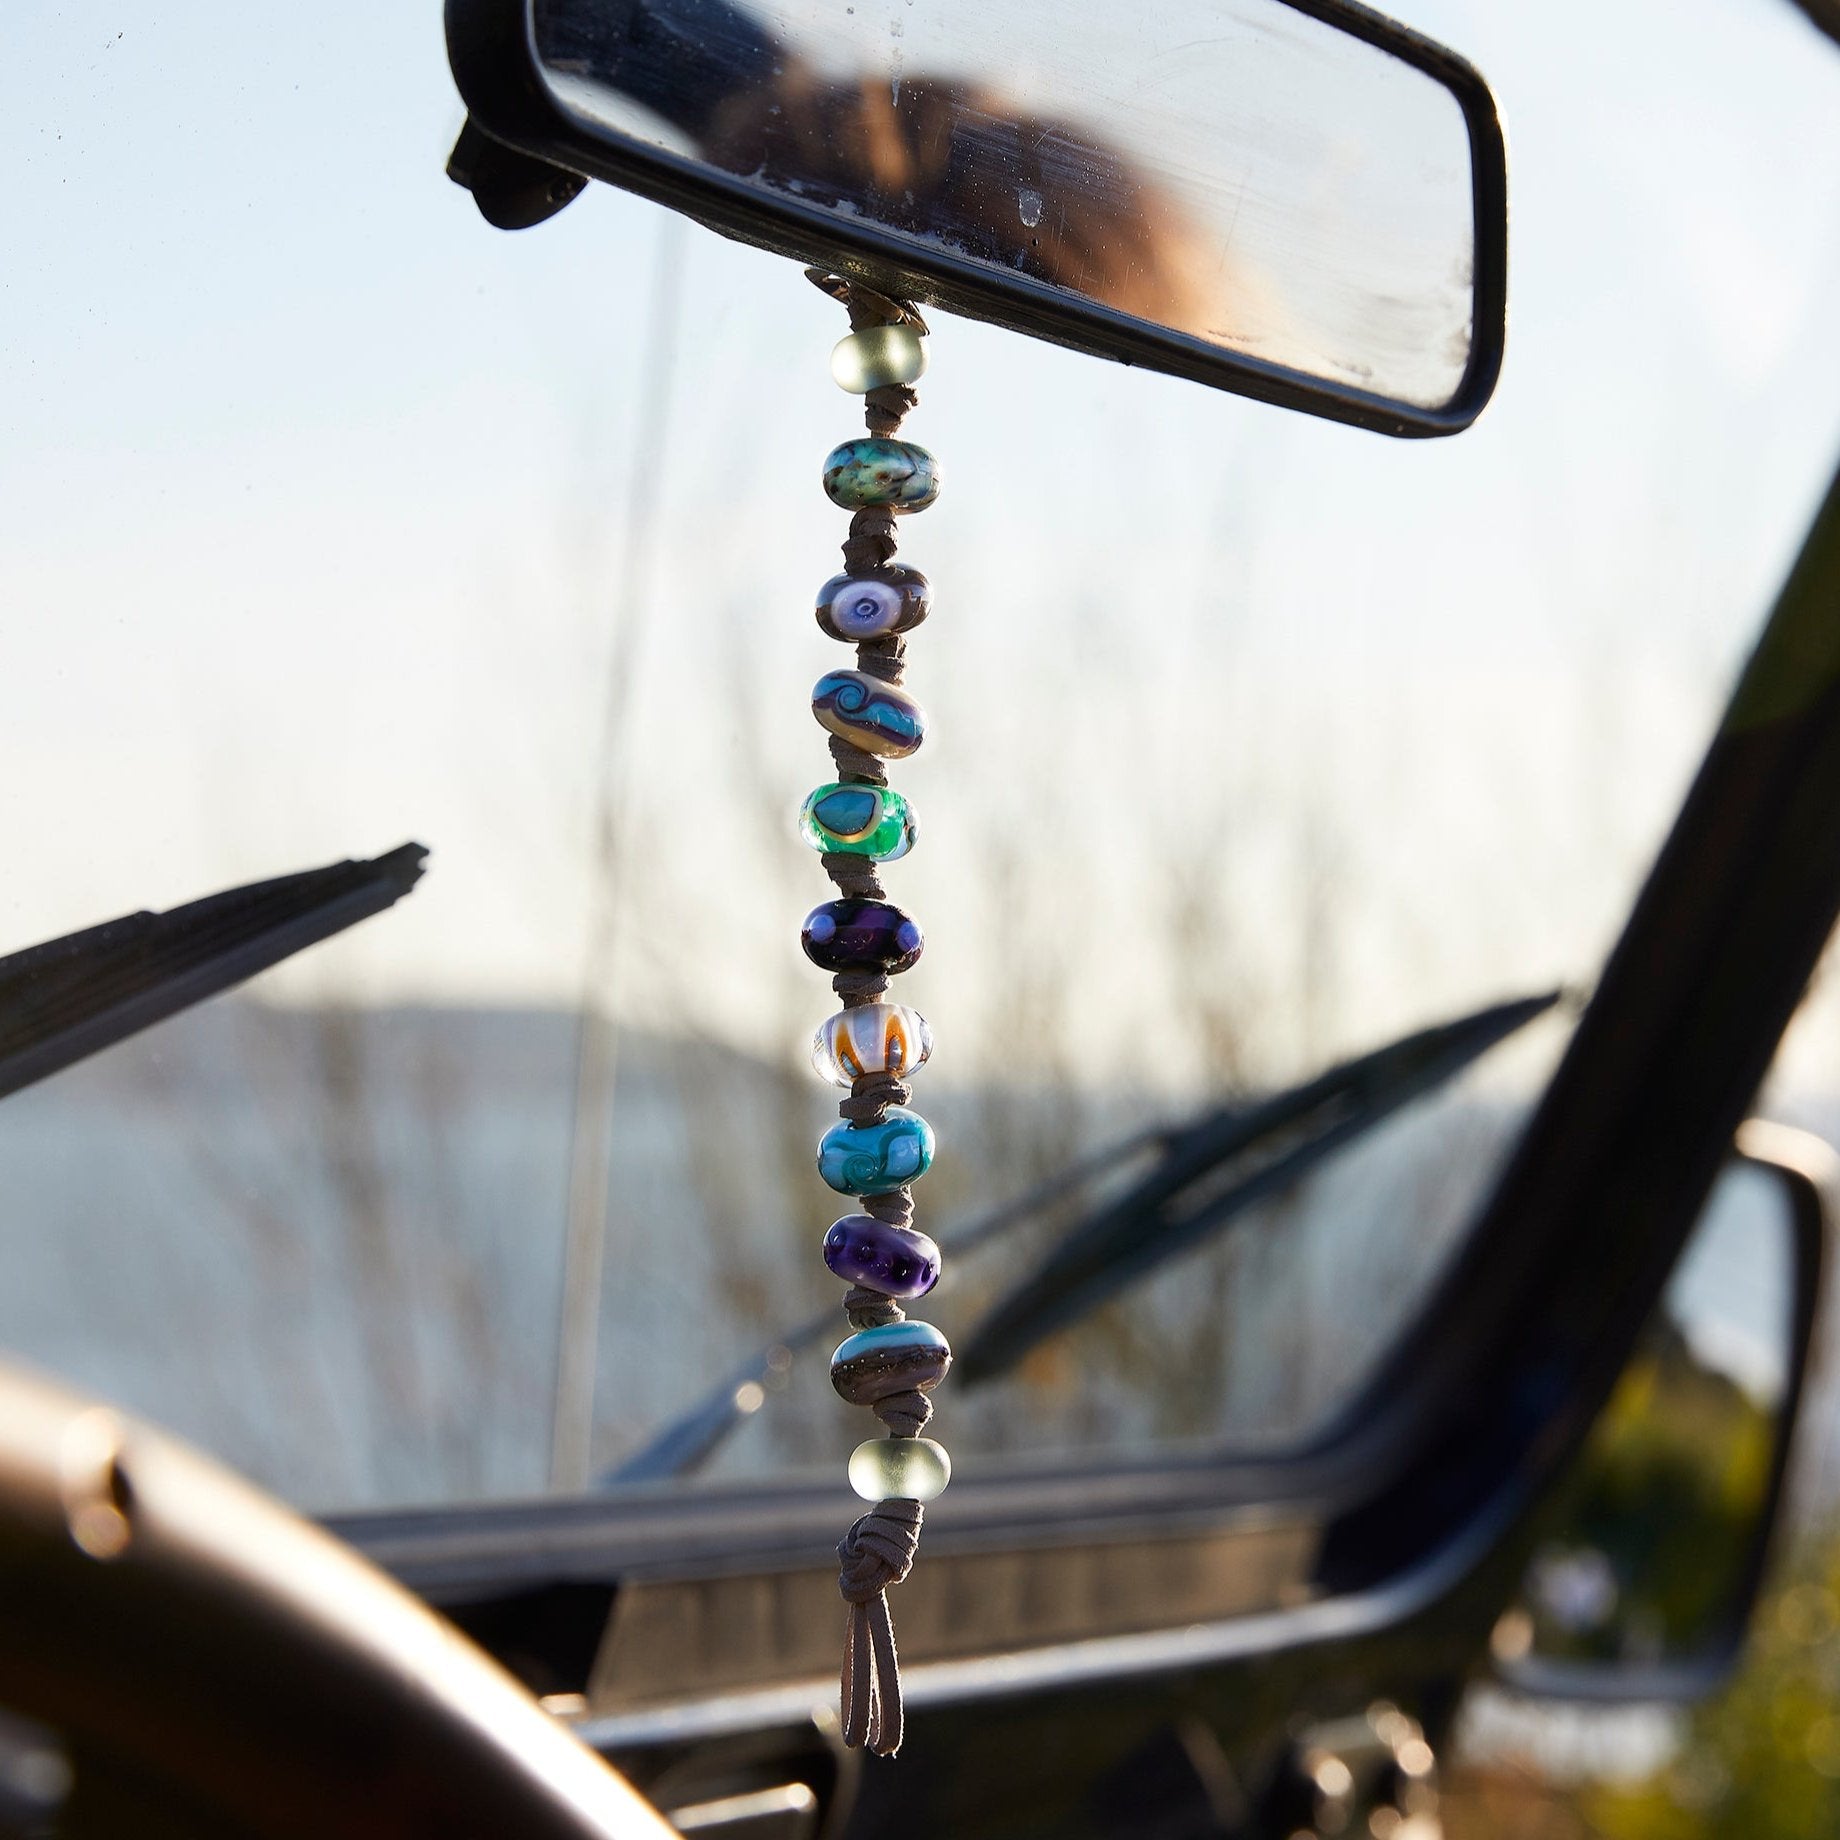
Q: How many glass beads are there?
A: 11